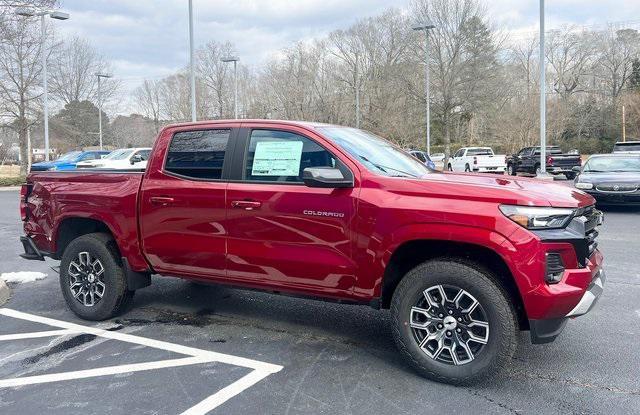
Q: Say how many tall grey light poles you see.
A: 6